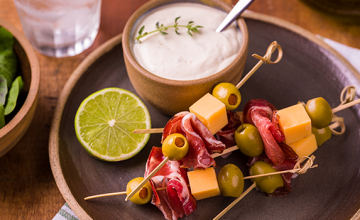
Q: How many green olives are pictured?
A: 8